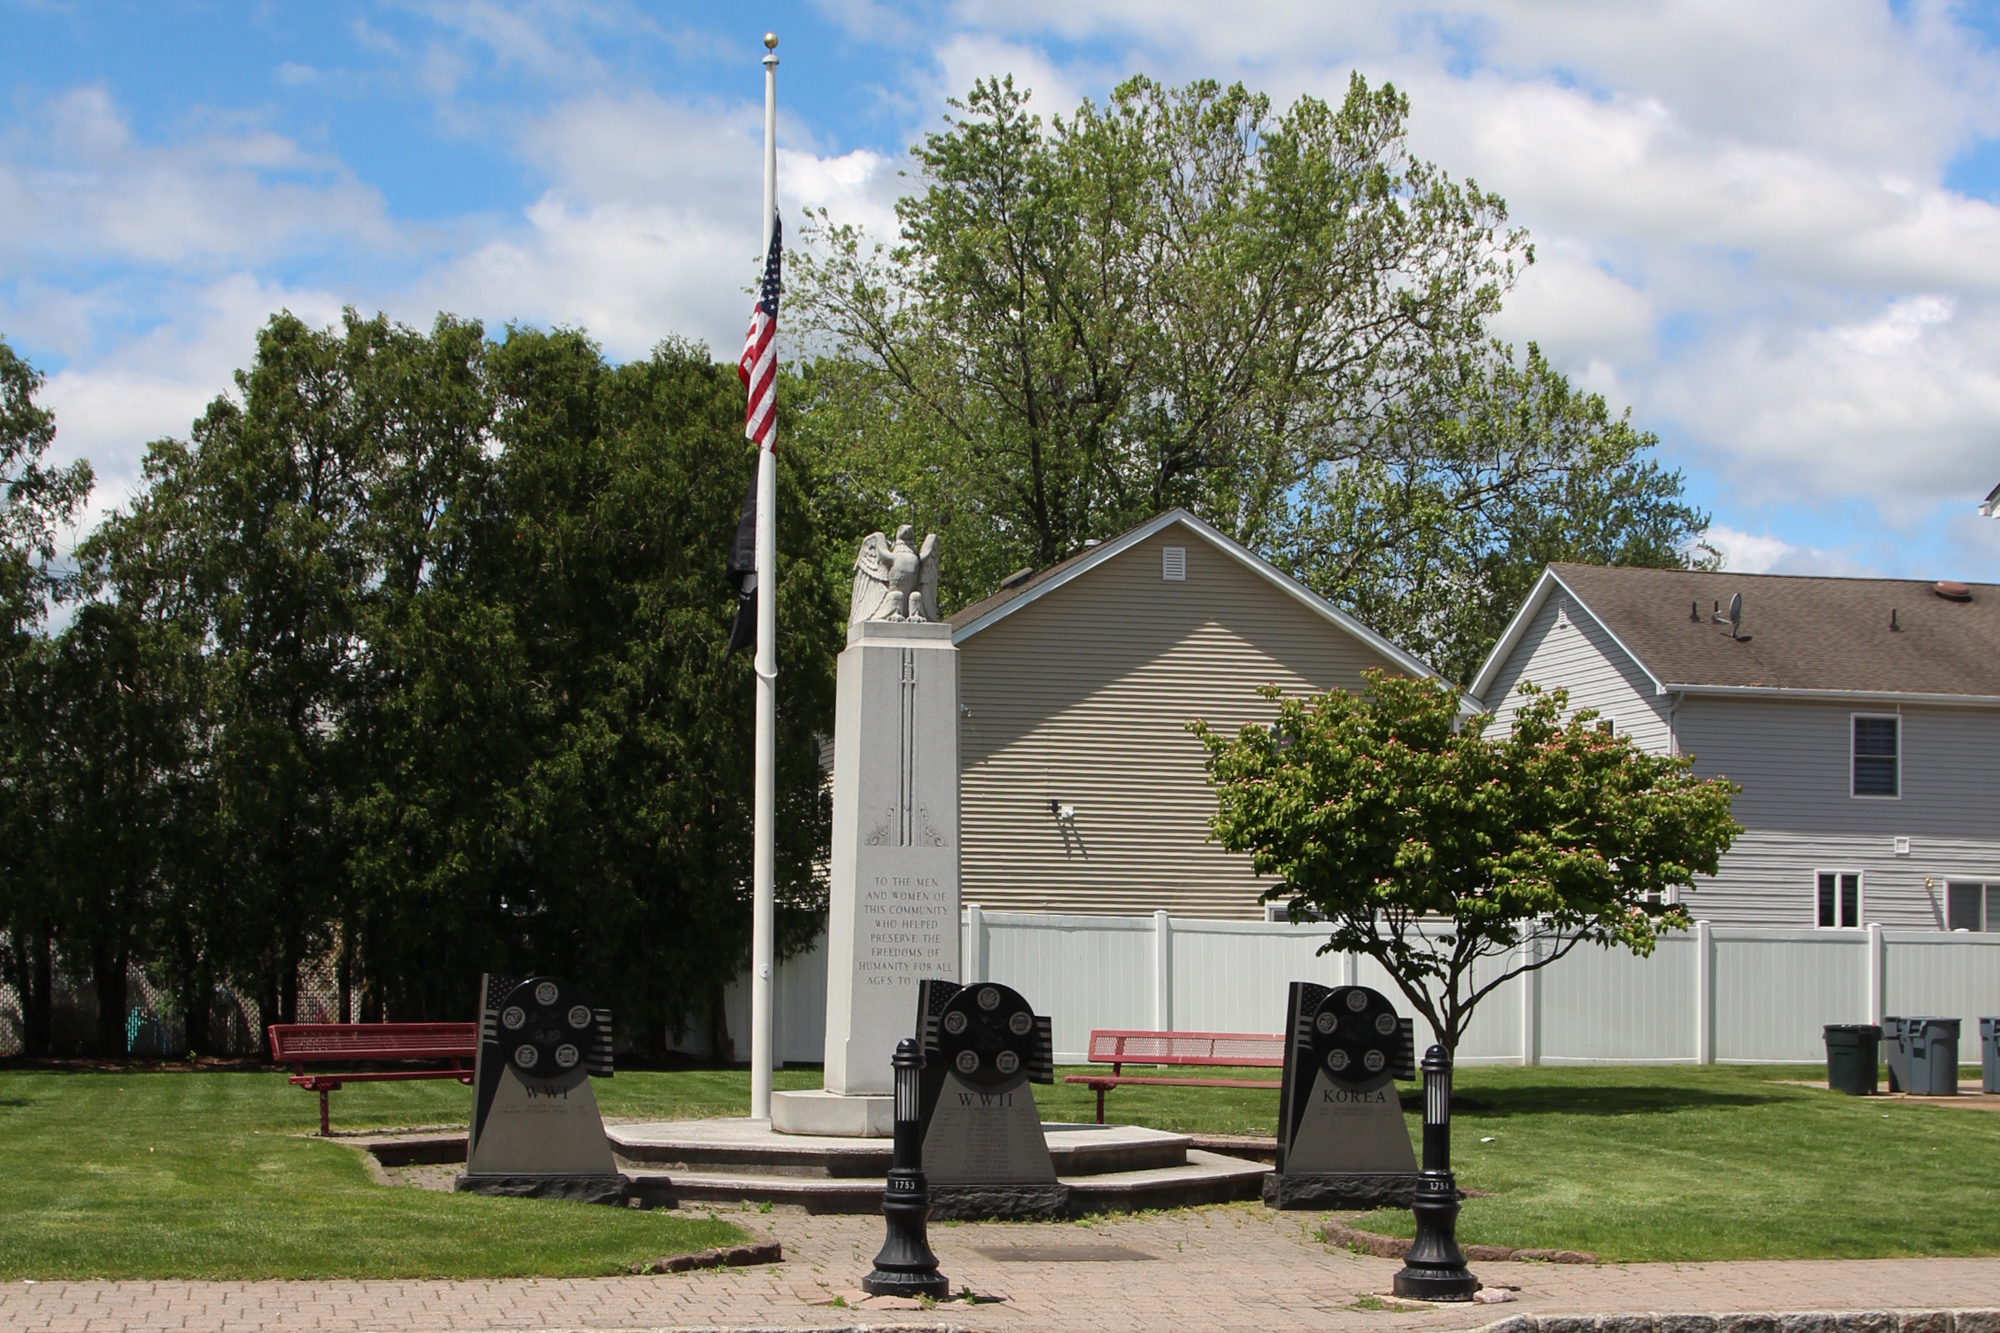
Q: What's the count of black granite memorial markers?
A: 3